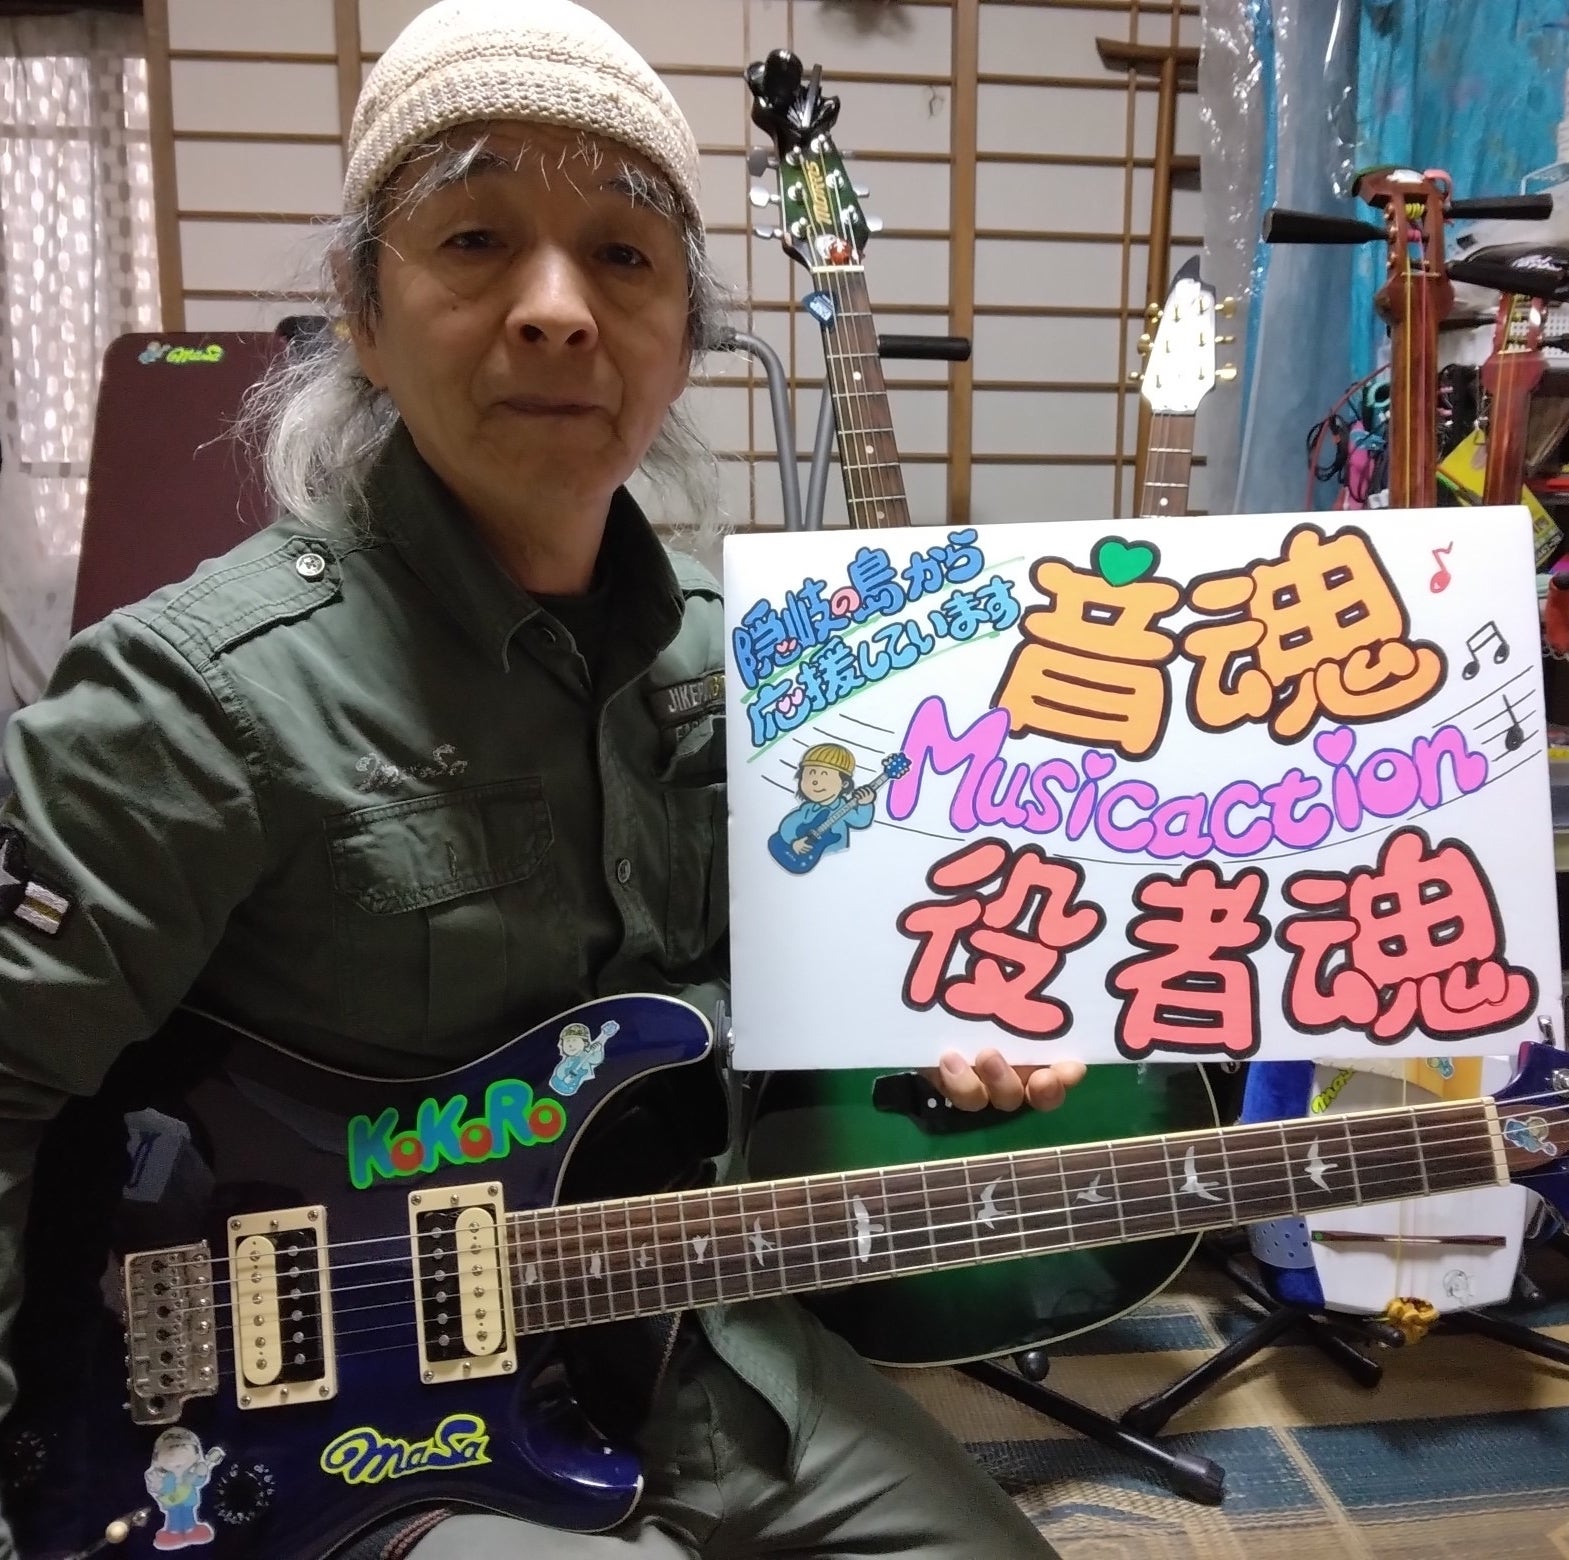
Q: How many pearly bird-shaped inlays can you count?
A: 10